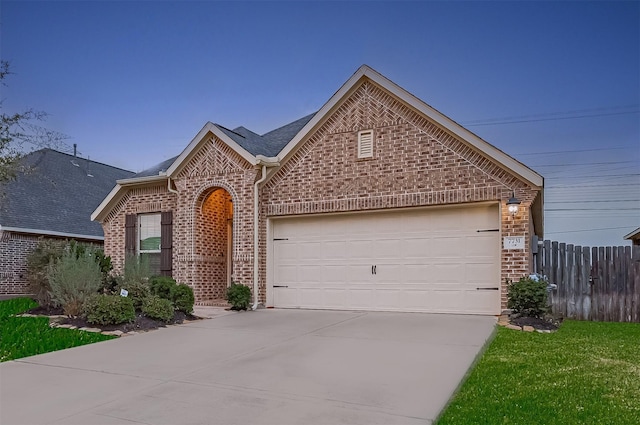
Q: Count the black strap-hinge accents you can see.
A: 4